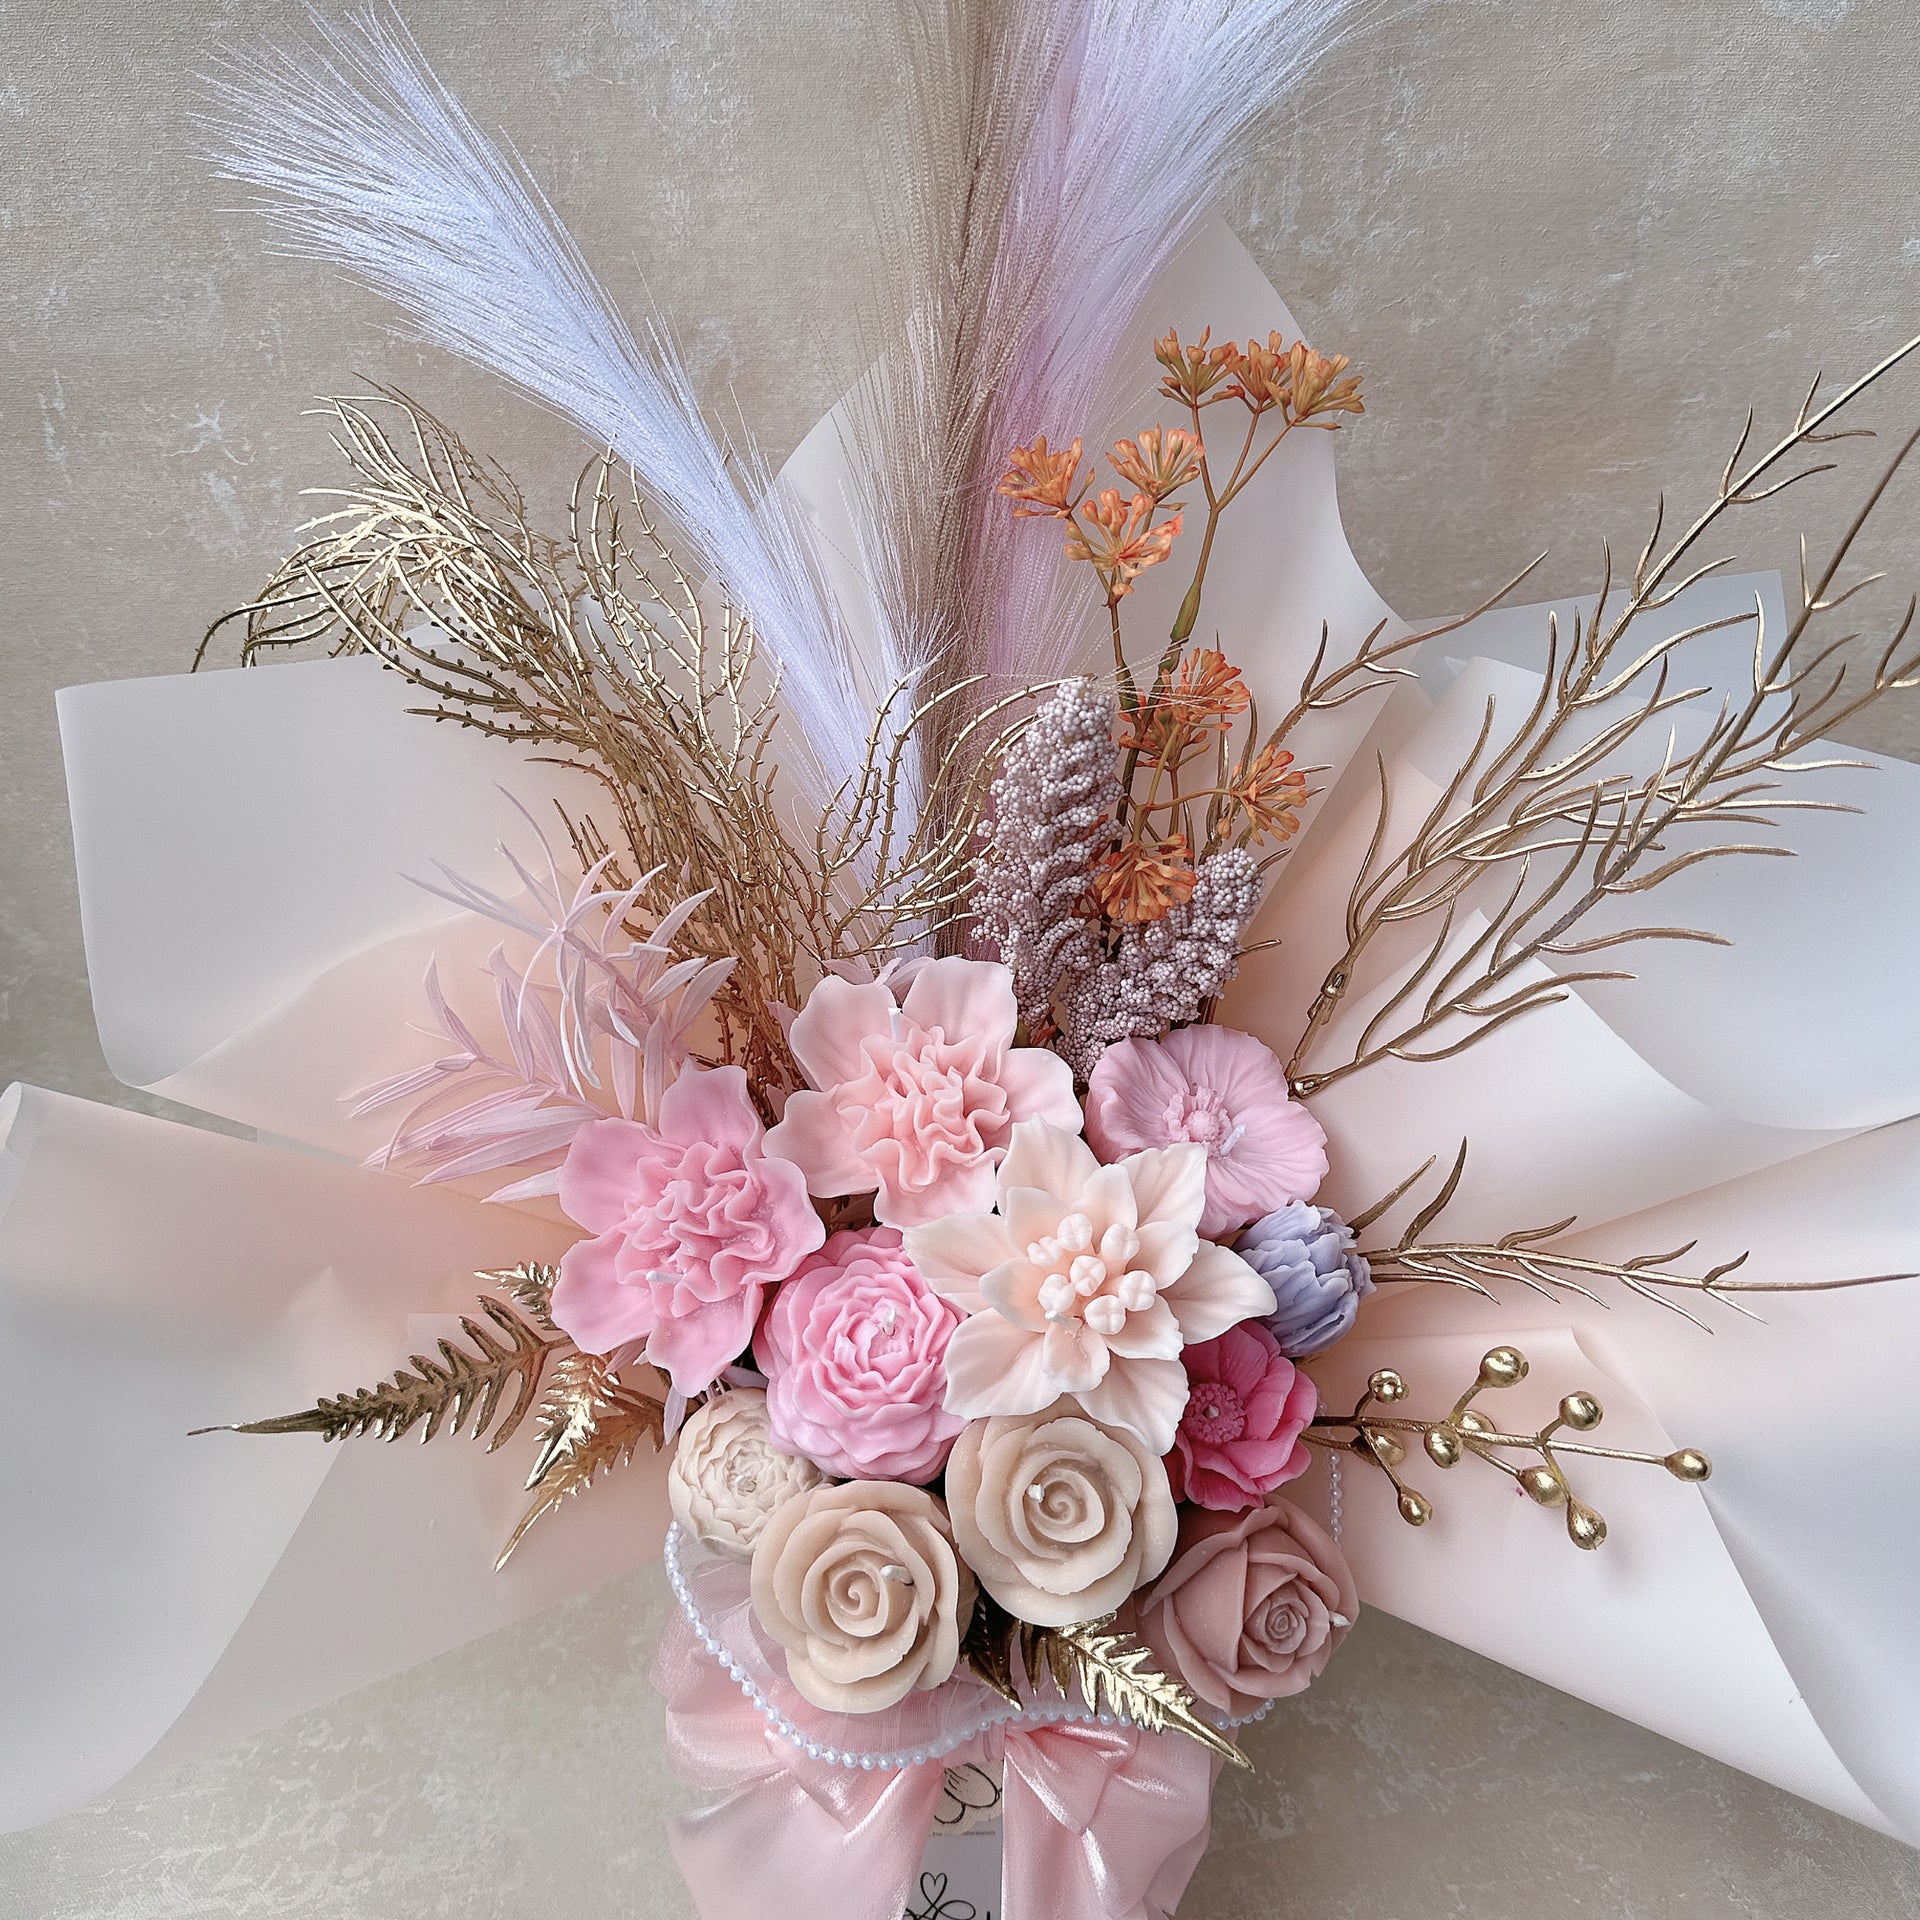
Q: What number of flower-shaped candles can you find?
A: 11